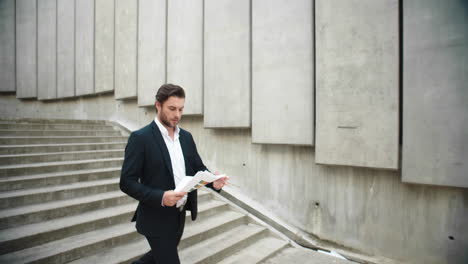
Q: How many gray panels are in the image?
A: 13